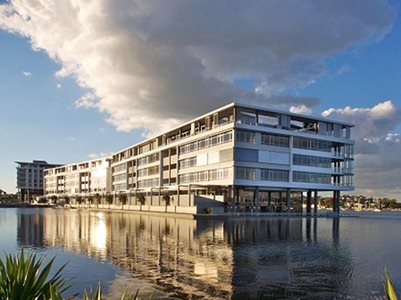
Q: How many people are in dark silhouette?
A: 0